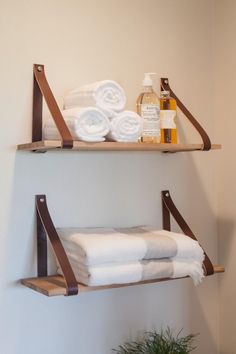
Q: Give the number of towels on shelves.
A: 5